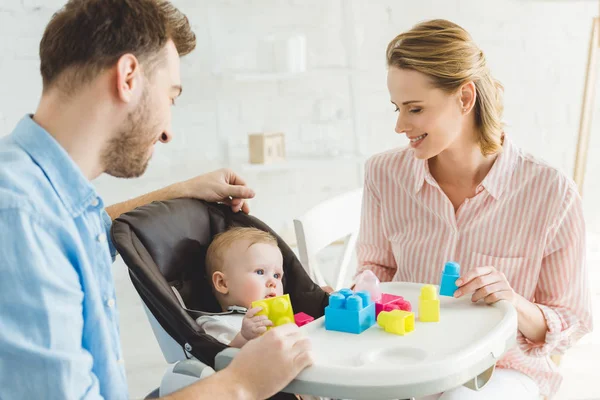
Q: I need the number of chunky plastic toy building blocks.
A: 7